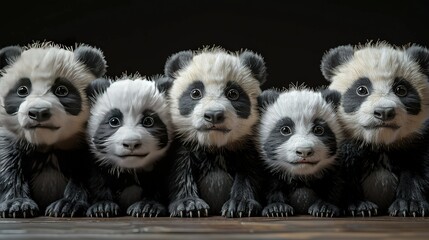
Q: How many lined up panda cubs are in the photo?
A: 5